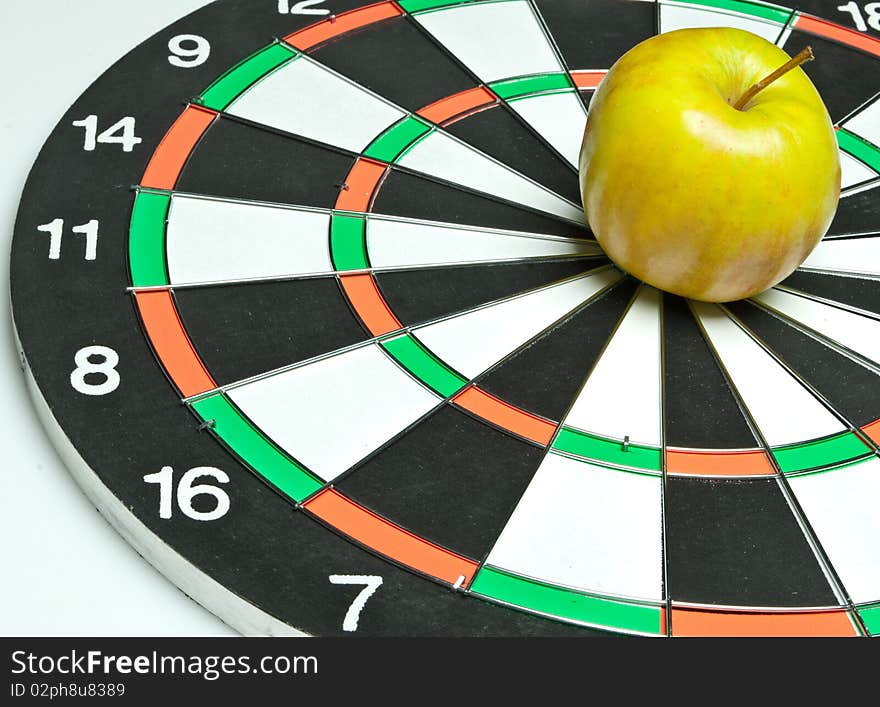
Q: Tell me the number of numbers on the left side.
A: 7